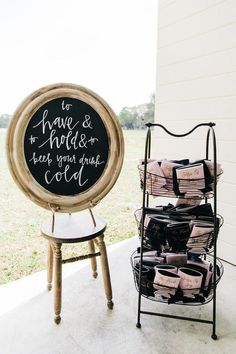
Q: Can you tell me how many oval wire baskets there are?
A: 3